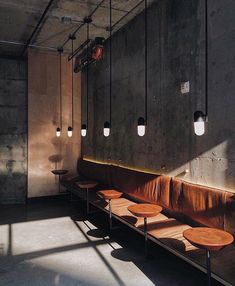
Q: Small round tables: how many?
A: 5